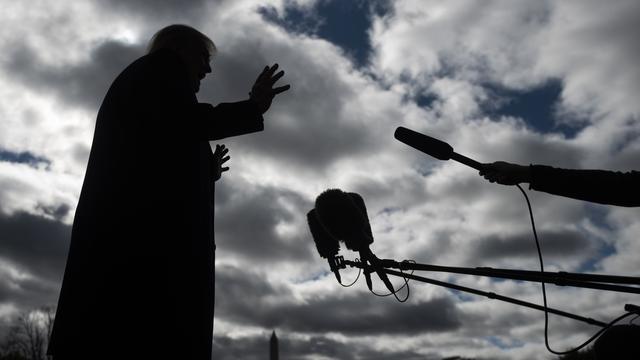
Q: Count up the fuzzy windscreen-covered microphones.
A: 3